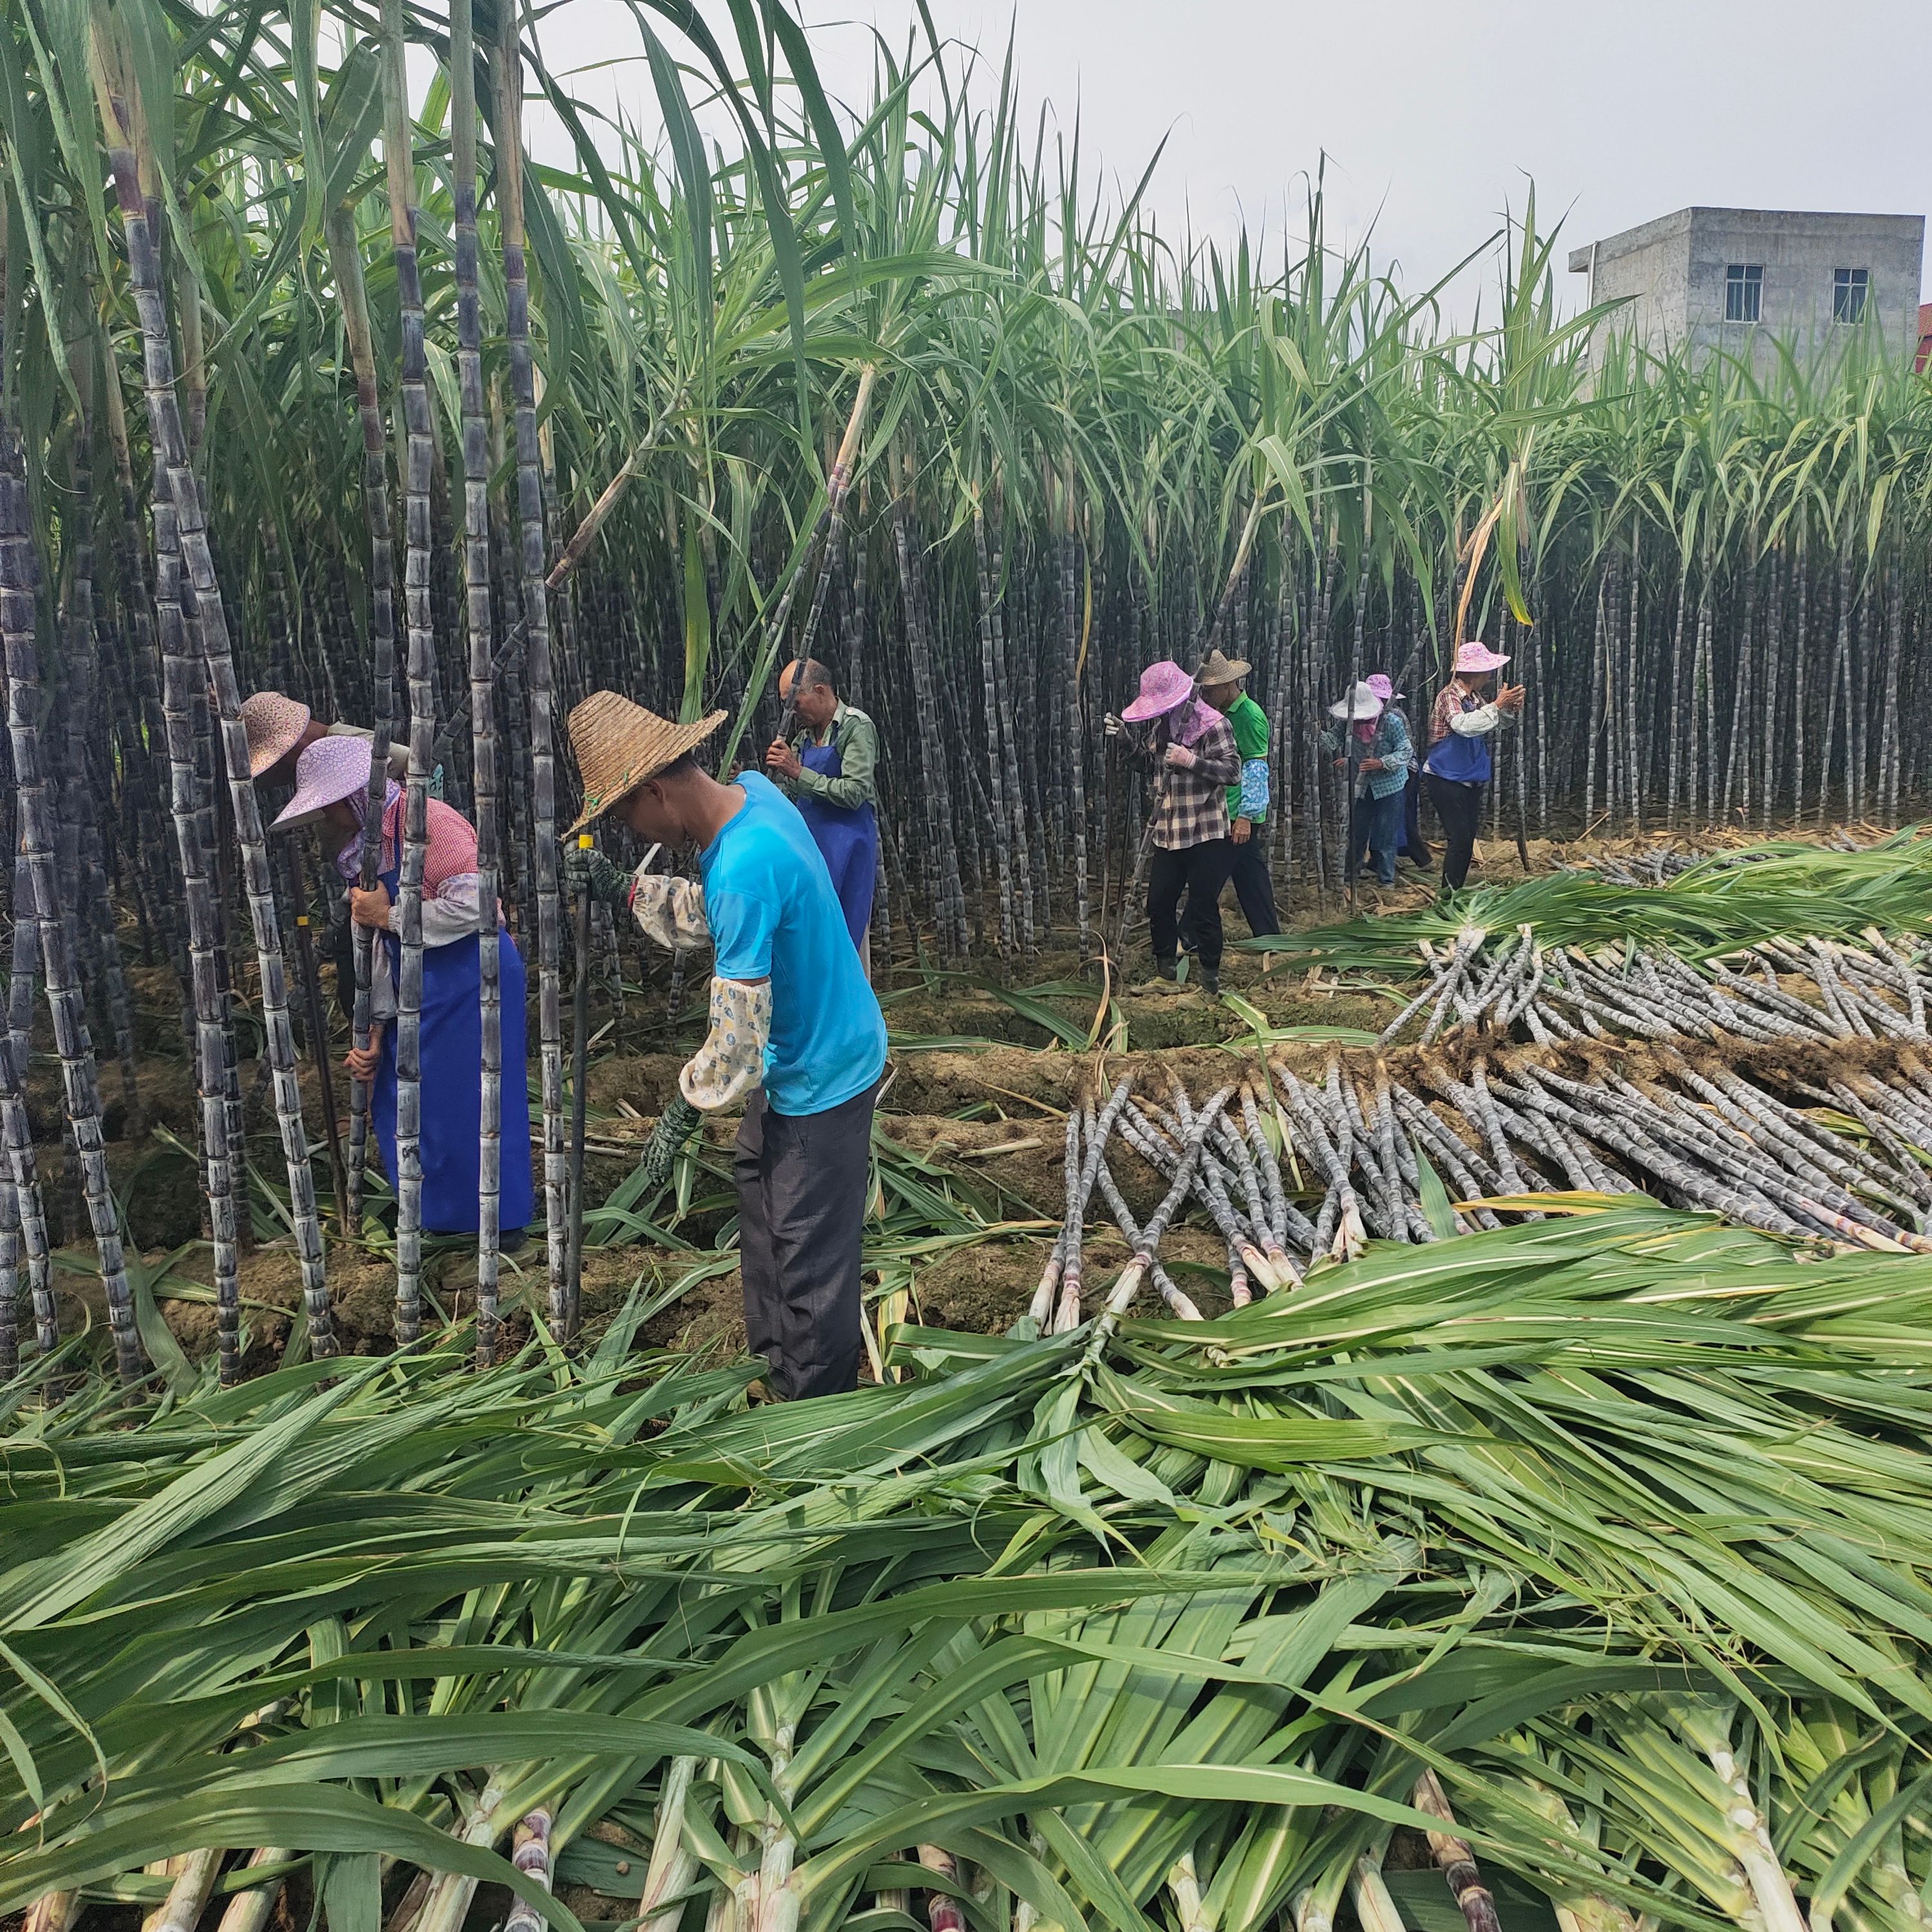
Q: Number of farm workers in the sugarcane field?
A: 9